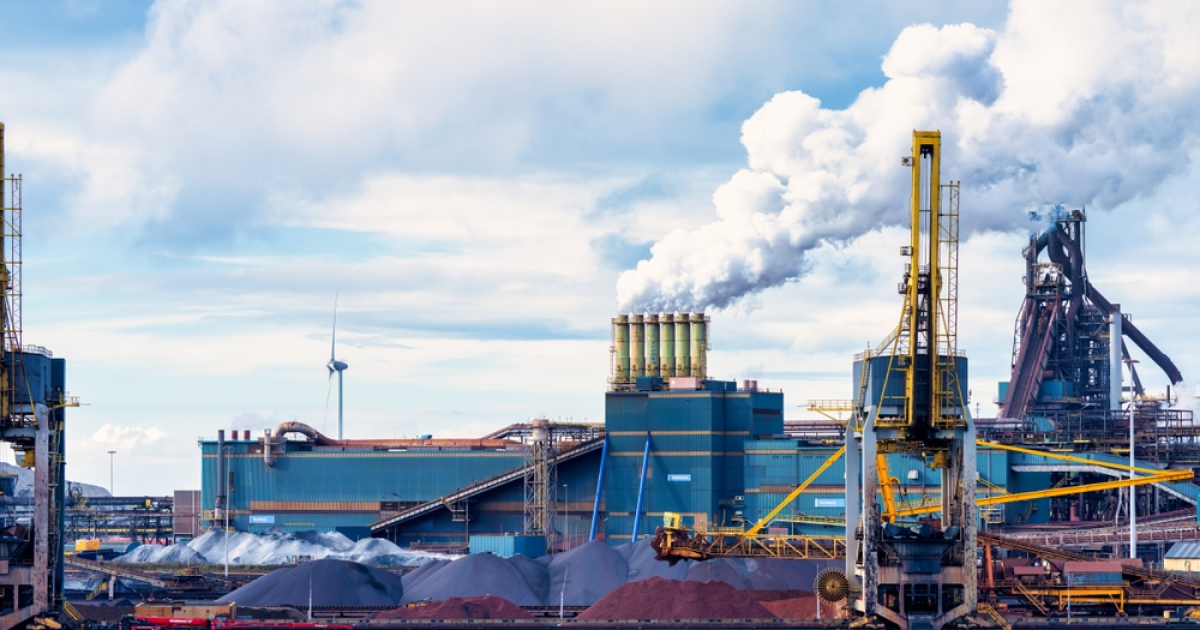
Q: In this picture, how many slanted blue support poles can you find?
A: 2